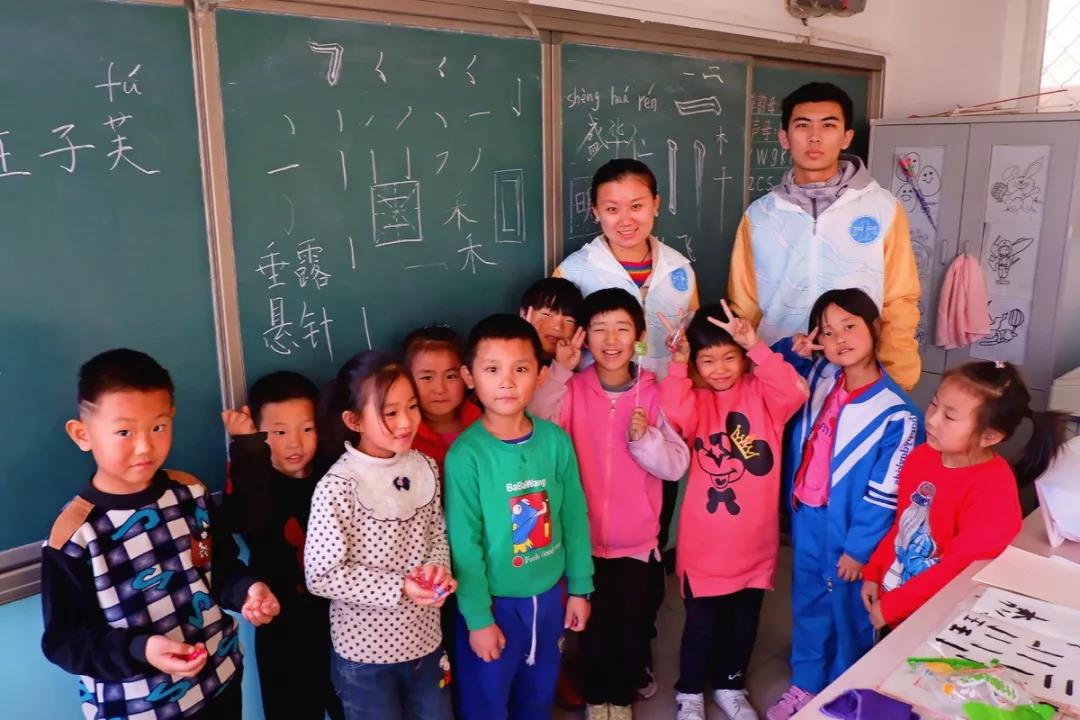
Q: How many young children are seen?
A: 10